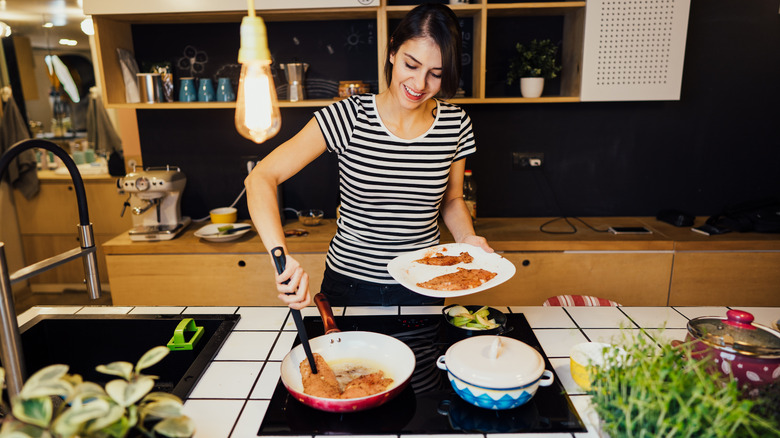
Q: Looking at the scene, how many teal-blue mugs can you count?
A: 3